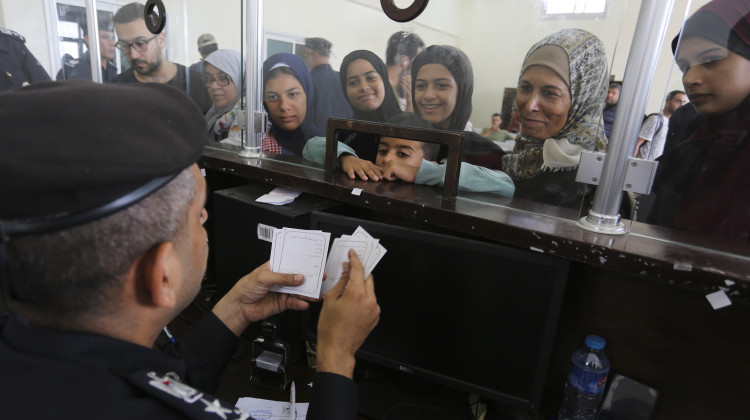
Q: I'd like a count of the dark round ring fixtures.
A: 2